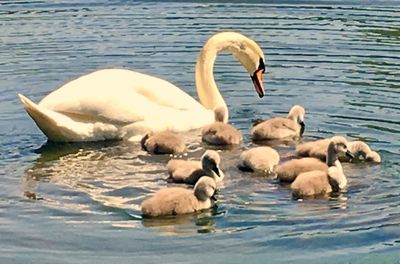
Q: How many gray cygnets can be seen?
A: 9